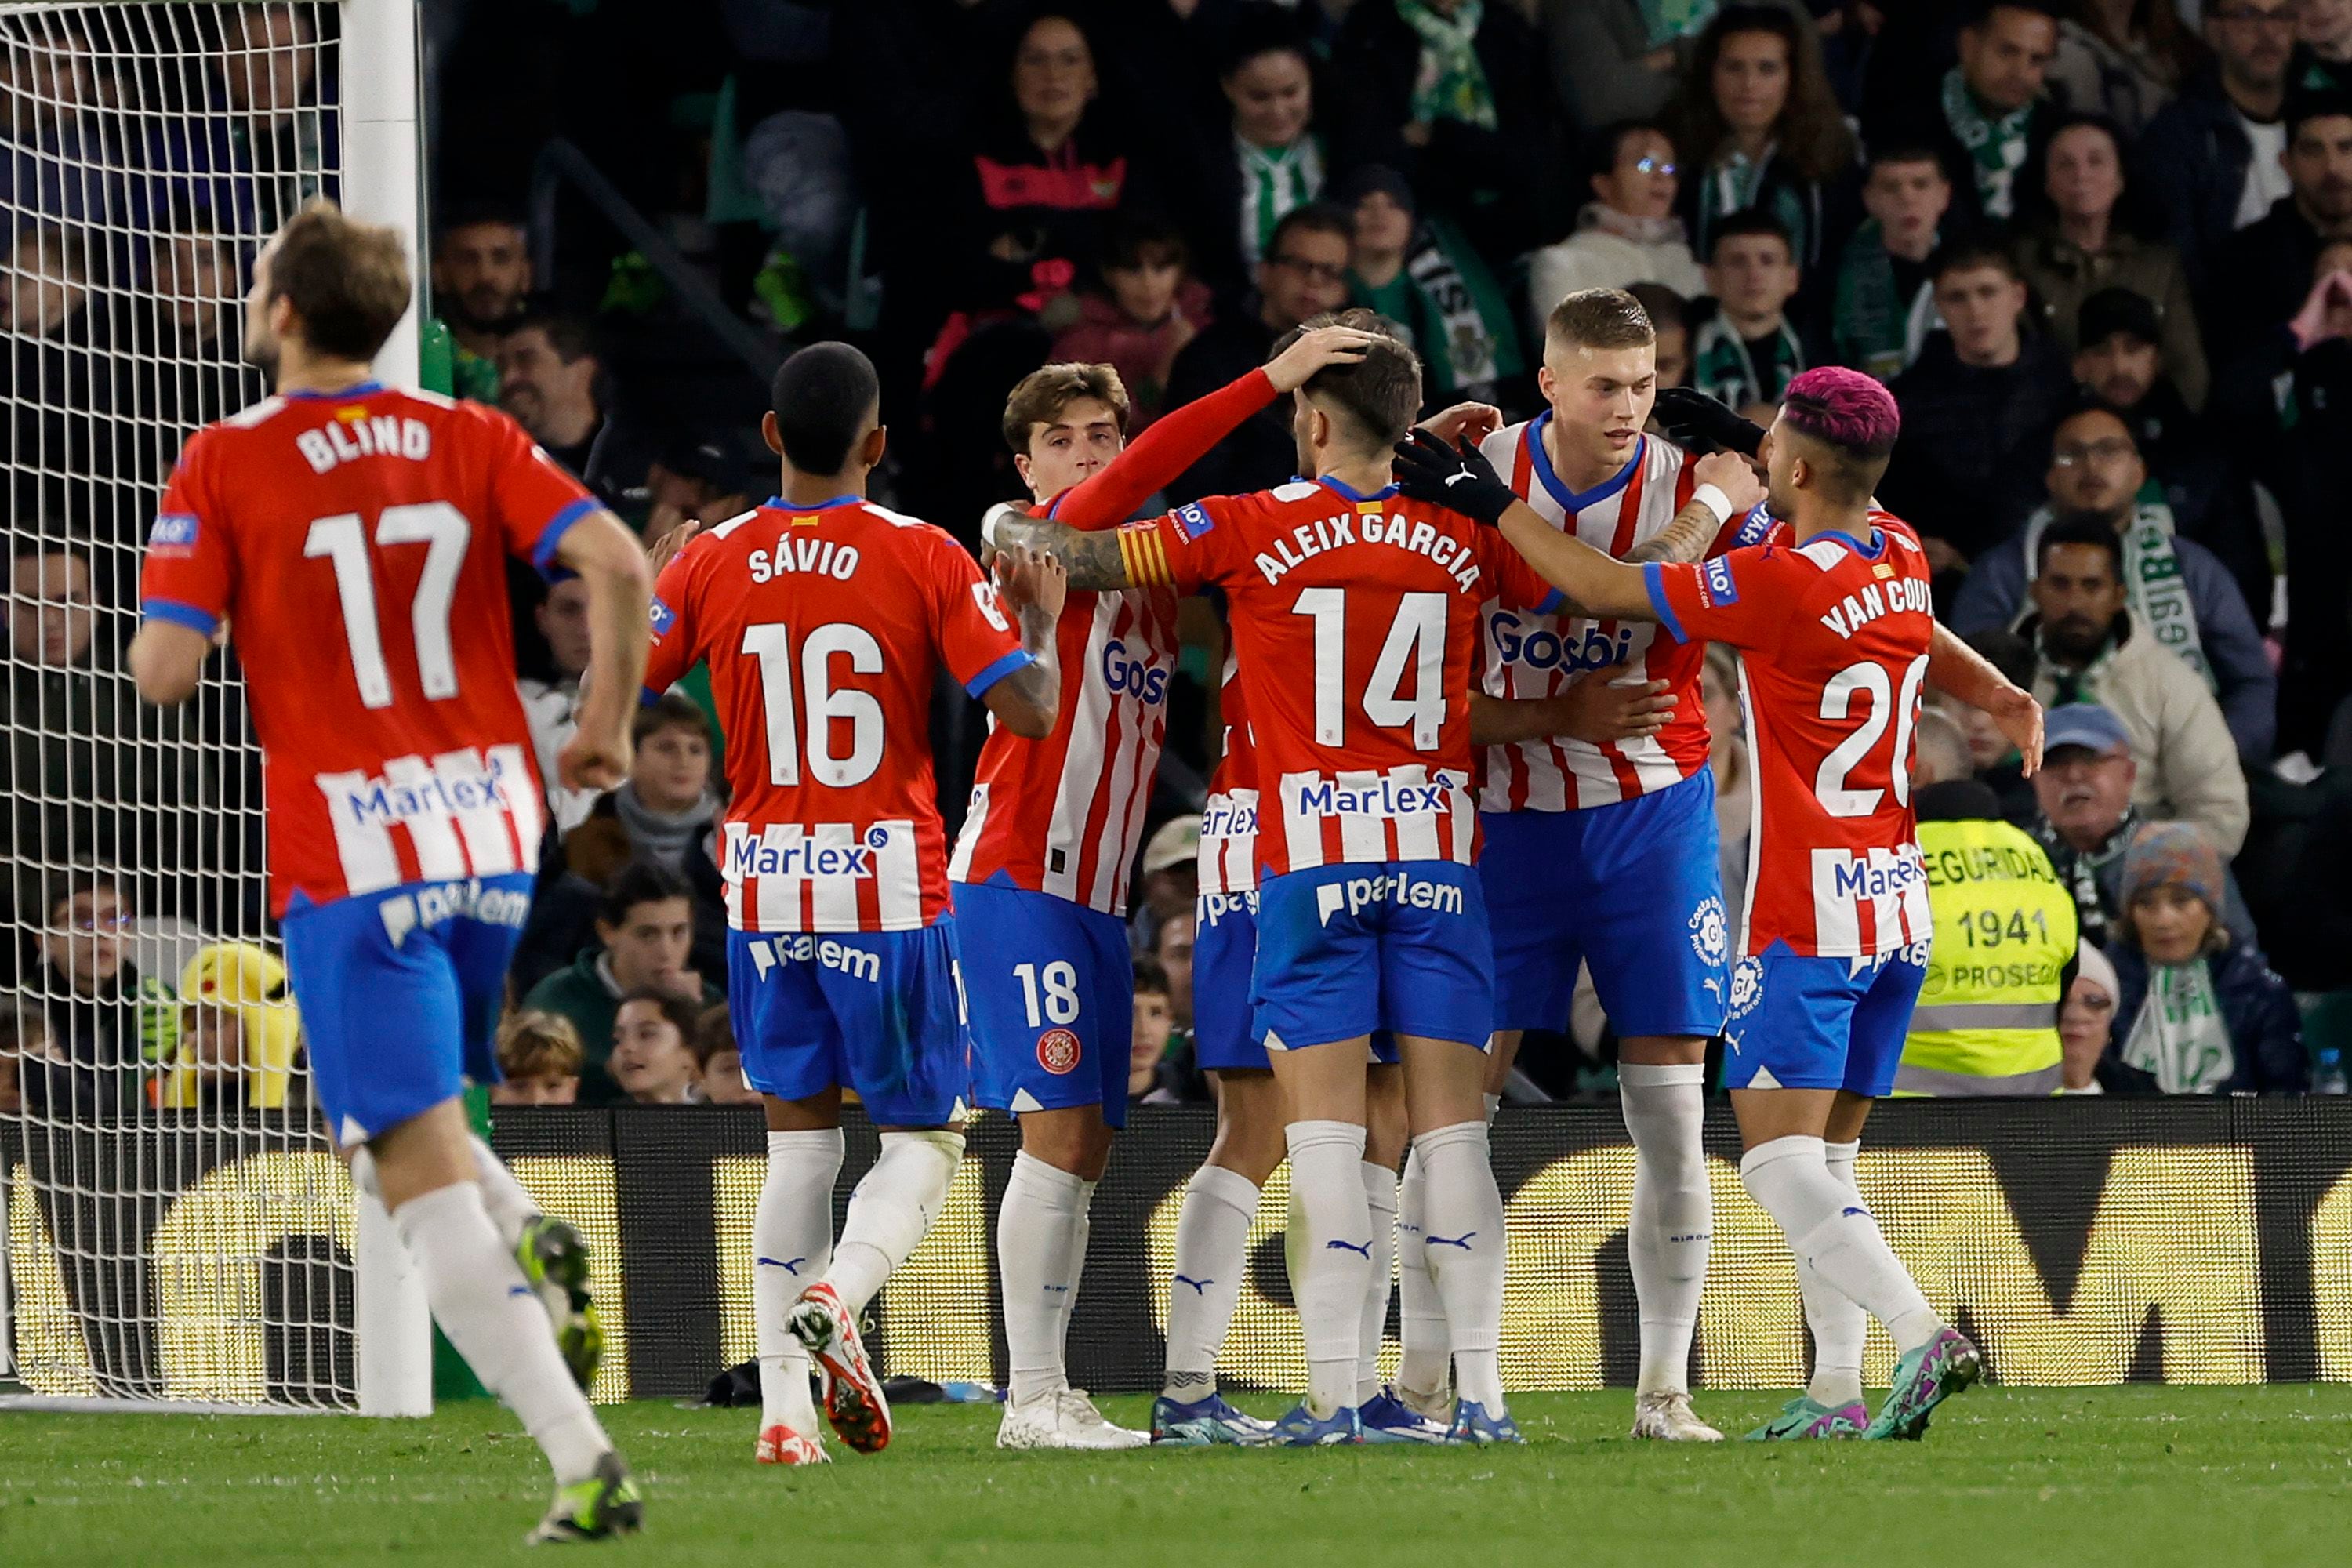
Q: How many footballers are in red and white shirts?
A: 7